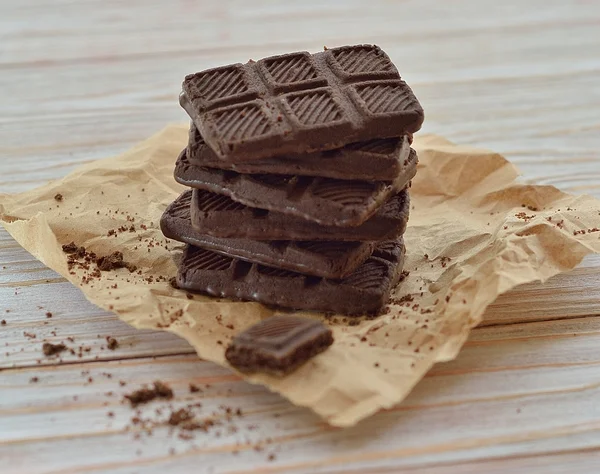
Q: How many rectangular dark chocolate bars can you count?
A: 6